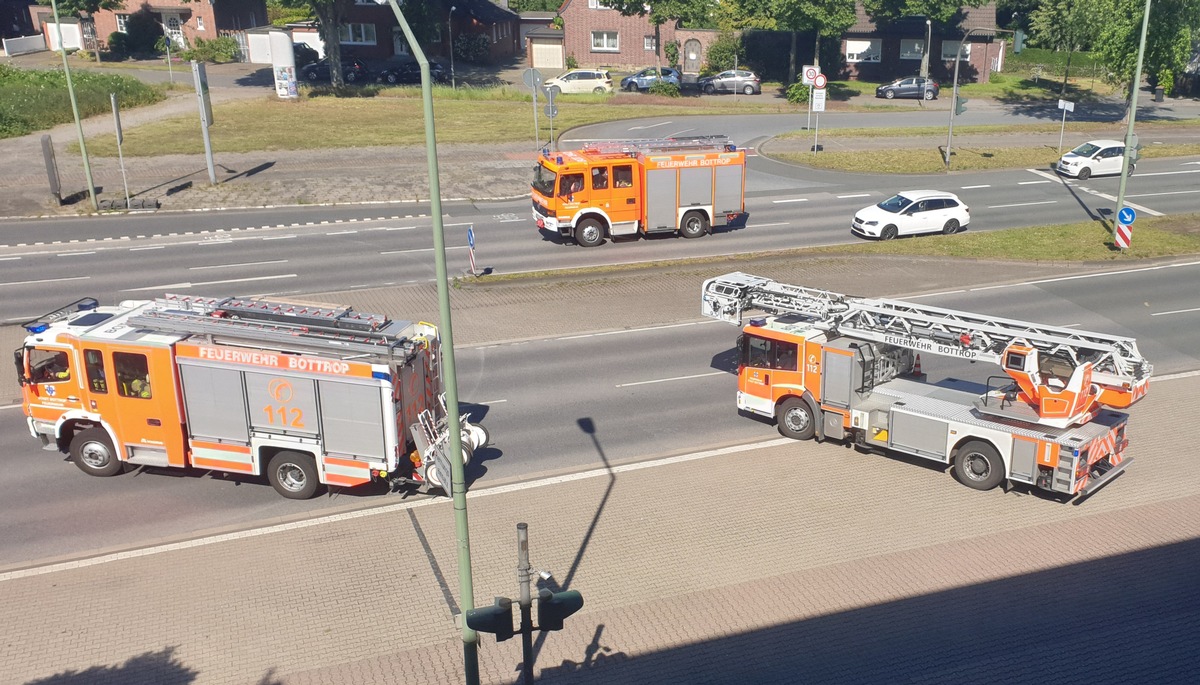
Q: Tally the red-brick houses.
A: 4